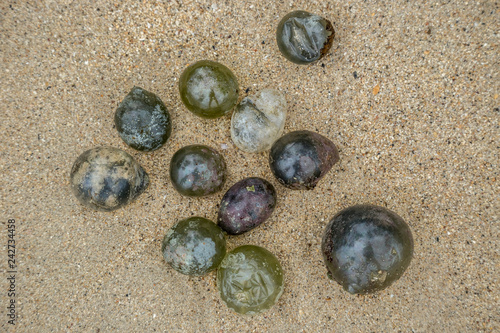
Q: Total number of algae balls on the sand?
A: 11